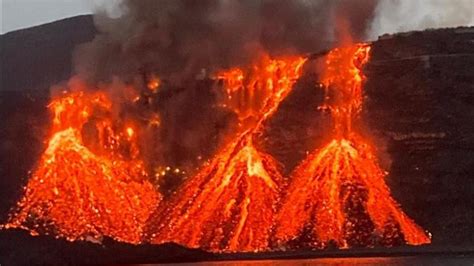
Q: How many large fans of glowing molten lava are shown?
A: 3